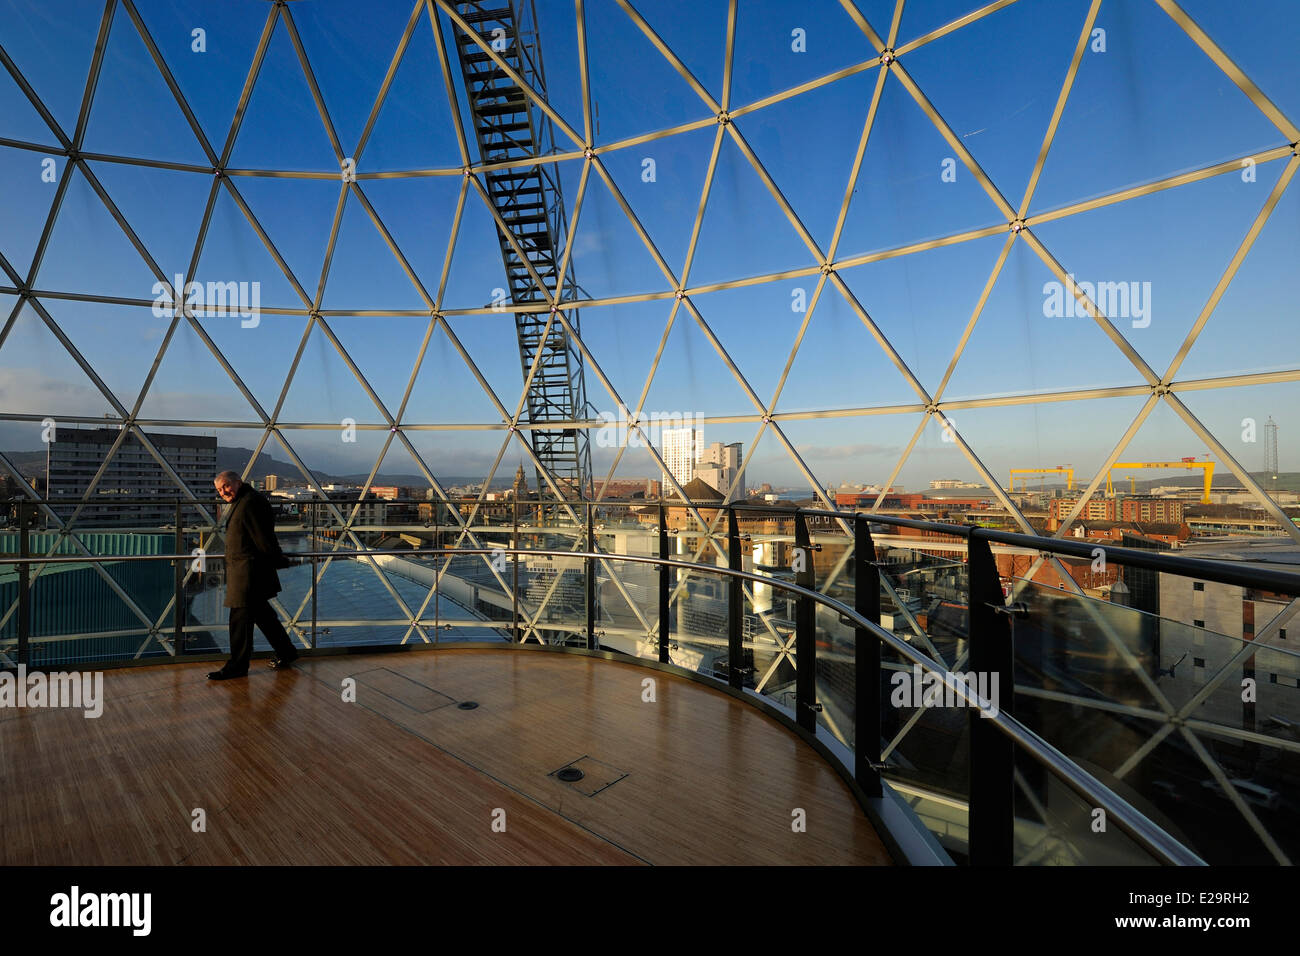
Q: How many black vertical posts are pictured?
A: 11